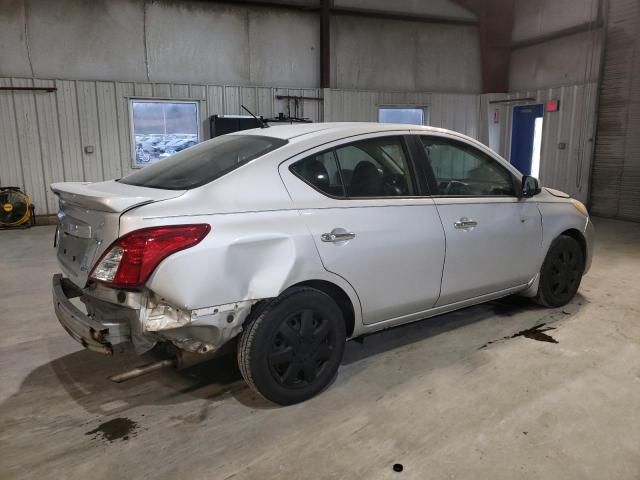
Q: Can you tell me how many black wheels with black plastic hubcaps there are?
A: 2